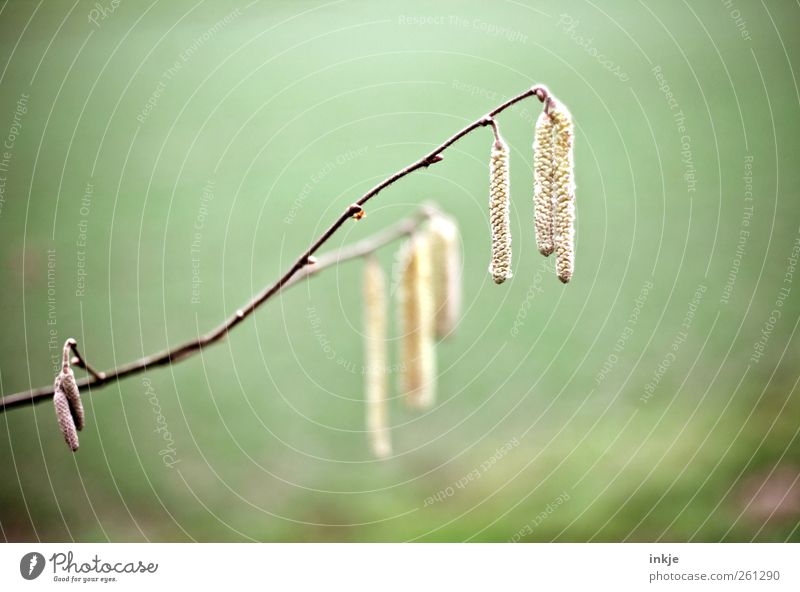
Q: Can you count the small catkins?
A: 2